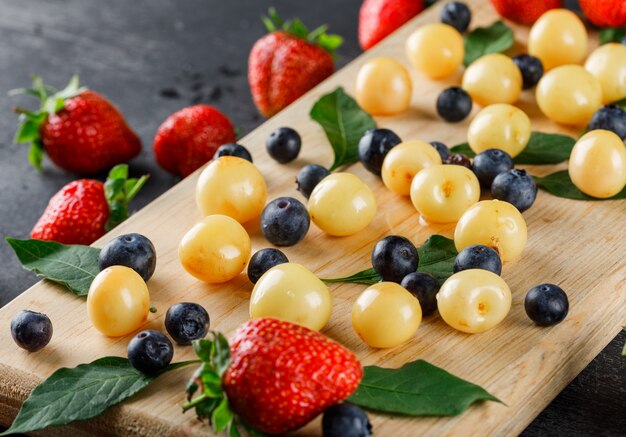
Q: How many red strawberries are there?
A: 8